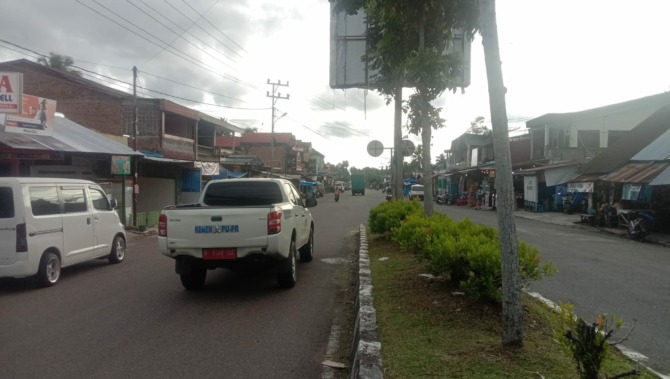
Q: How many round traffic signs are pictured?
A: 2